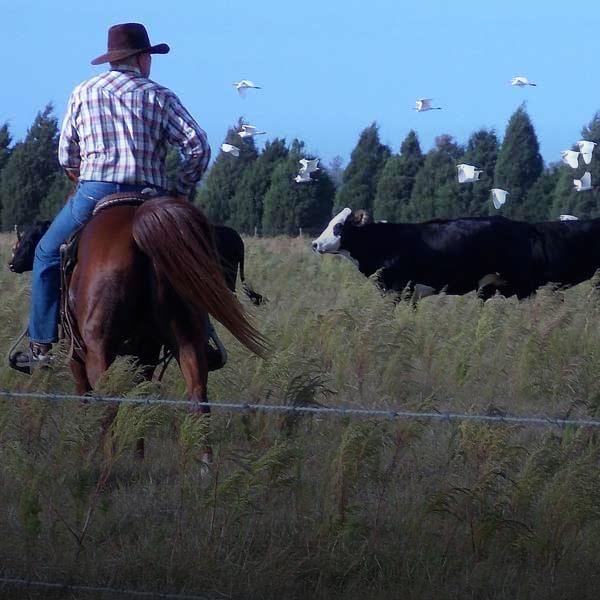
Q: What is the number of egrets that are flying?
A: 13